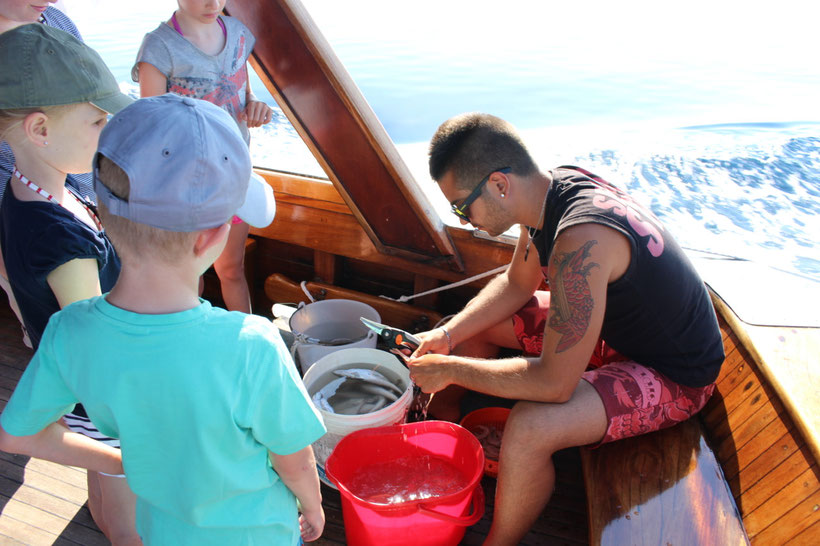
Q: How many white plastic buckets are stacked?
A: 2